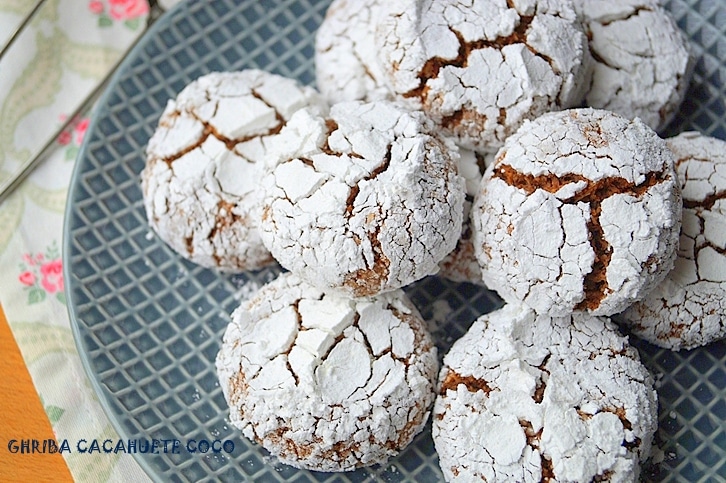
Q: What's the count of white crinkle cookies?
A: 10